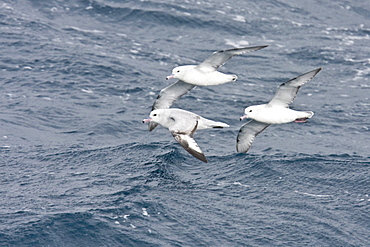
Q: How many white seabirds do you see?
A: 3